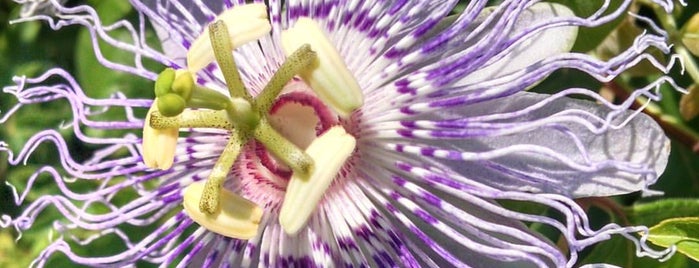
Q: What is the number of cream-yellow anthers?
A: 5